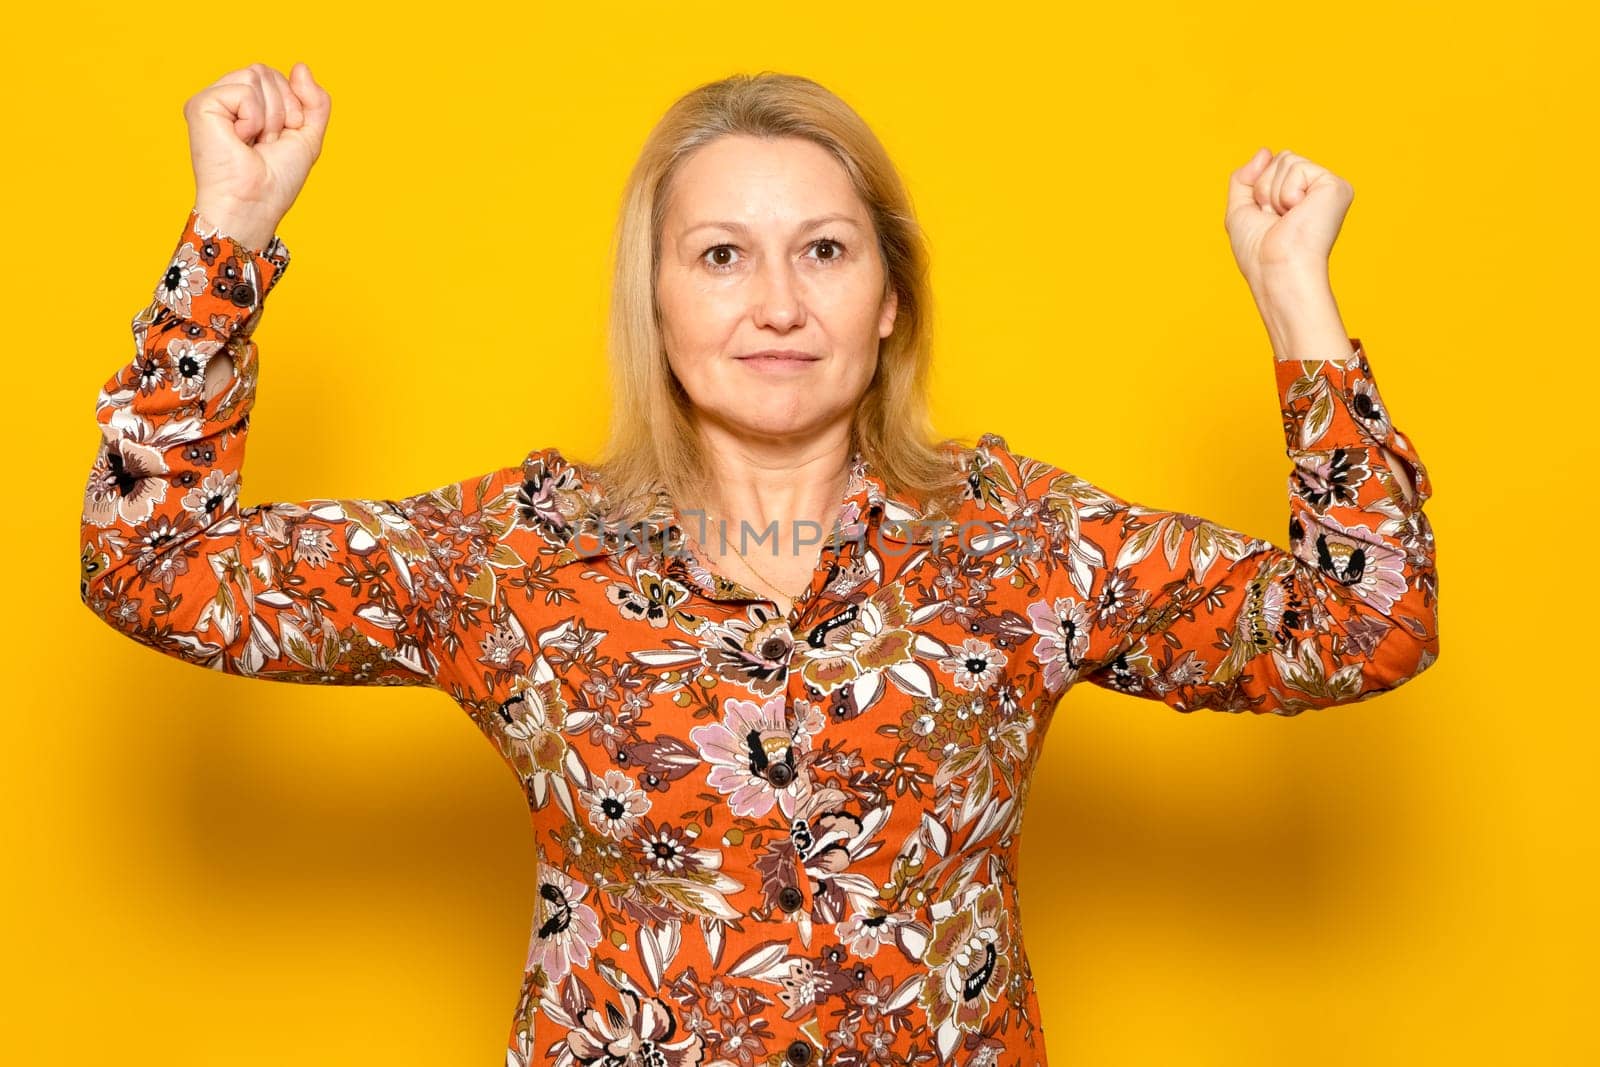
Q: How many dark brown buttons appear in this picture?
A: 6